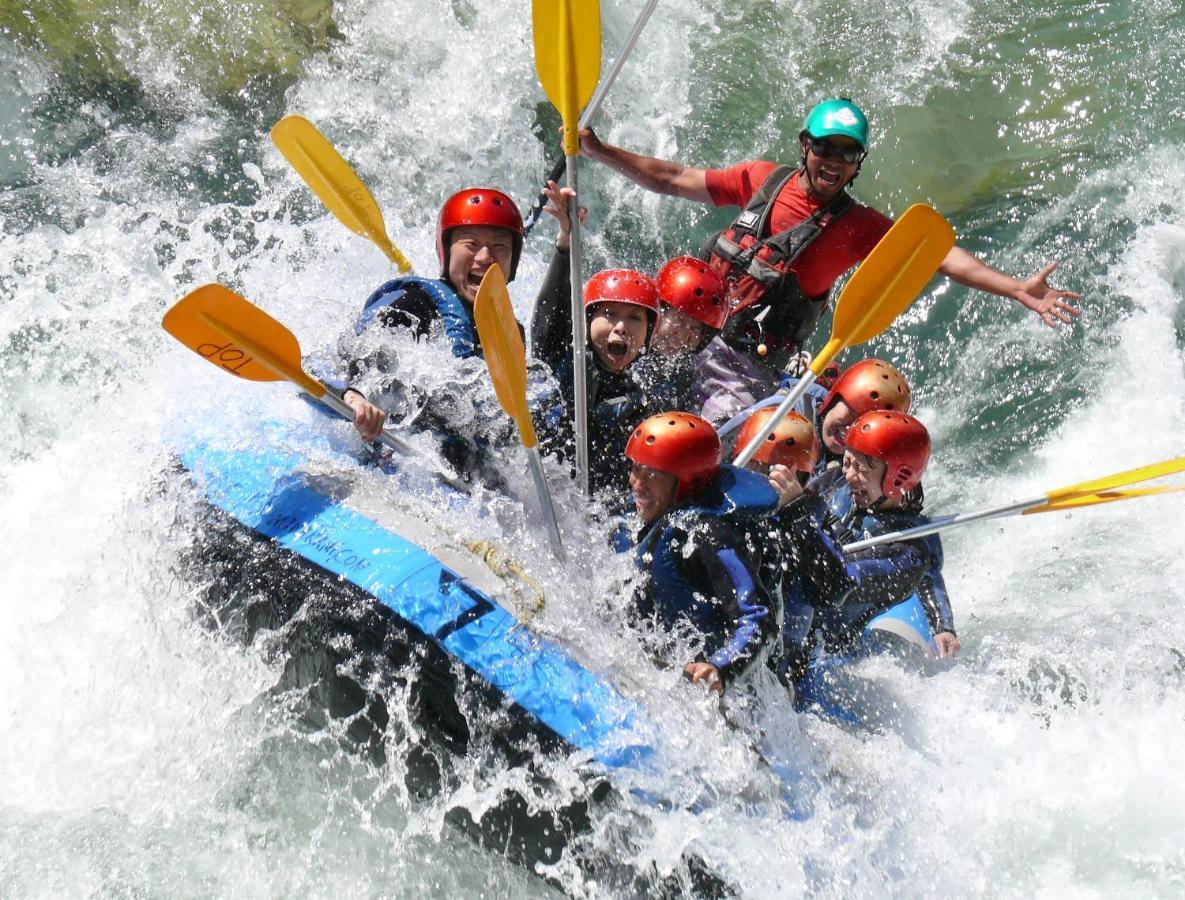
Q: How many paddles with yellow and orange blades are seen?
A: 7